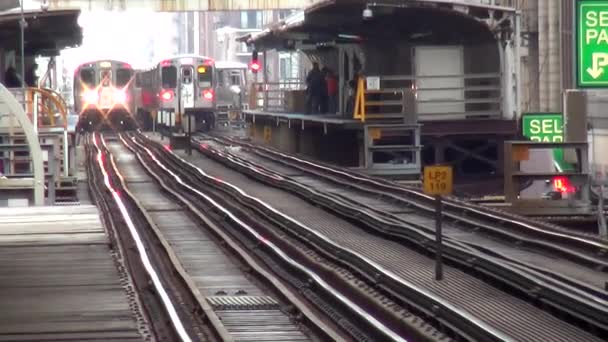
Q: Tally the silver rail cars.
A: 3